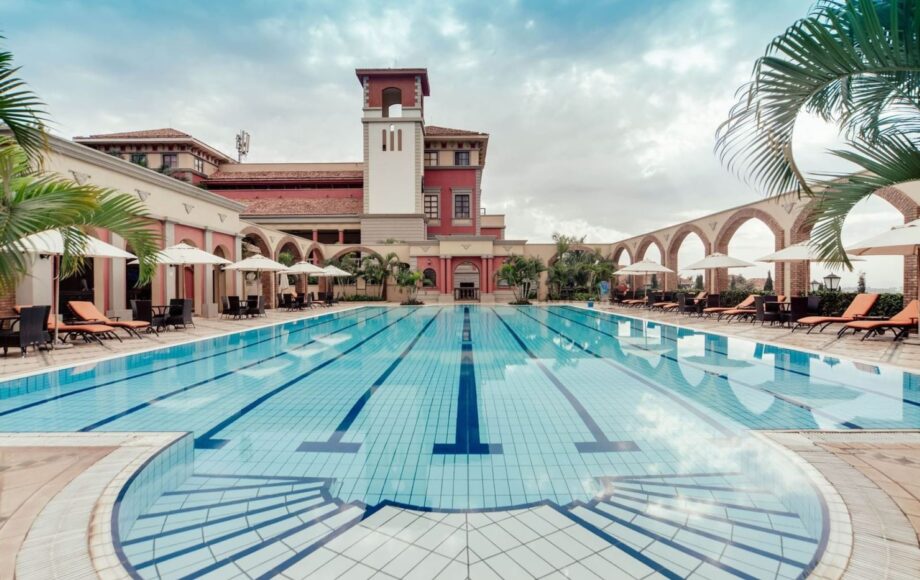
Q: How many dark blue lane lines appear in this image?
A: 9